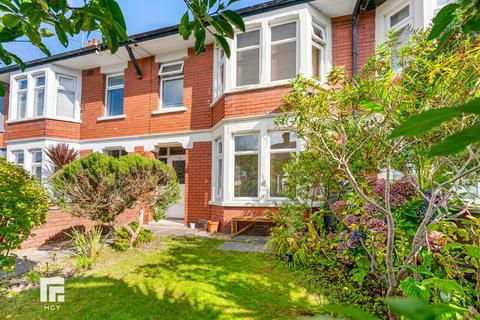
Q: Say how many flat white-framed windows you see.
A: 2